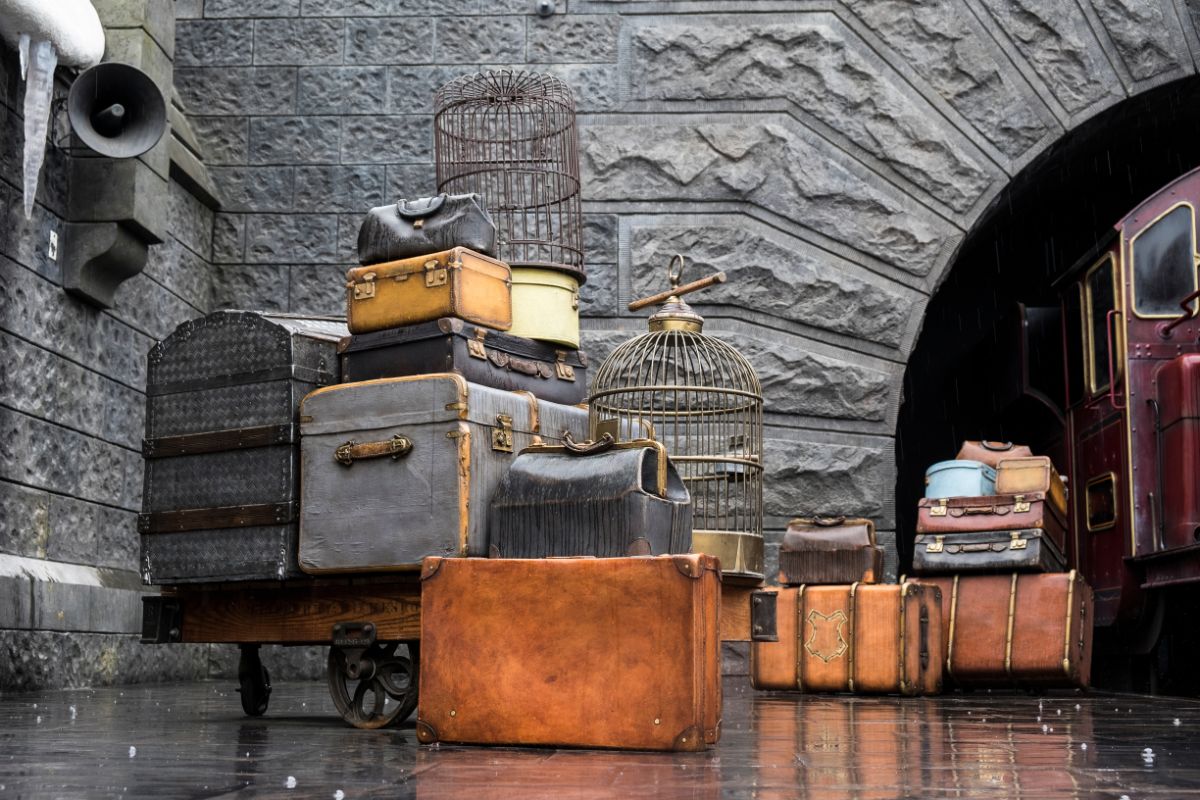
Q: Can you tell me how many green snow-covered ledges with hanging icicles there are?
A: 0